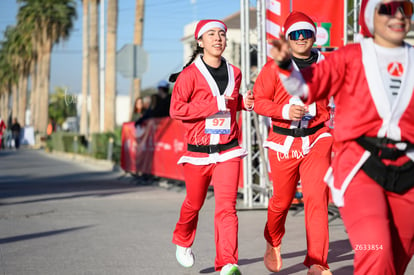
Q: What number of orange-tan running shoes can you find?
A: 2